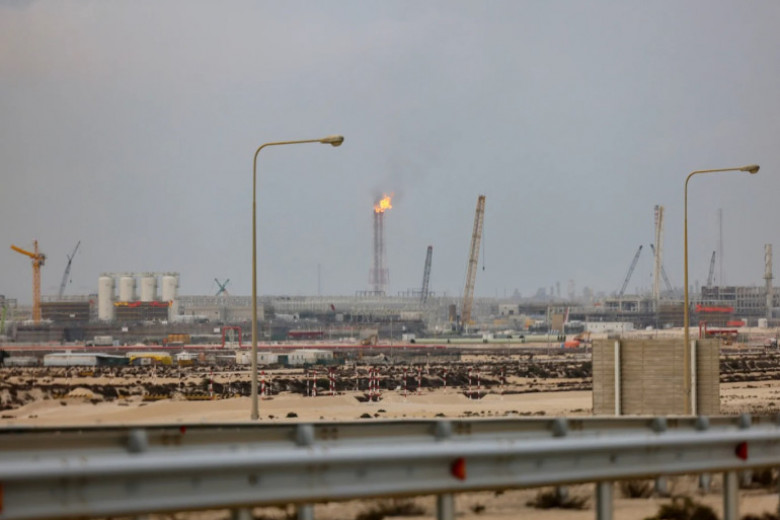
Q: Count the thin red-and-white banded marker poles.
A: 14